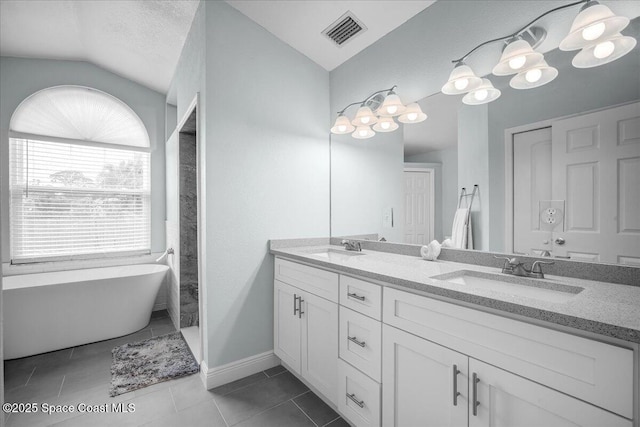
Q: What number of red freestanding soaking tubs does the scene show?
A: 0